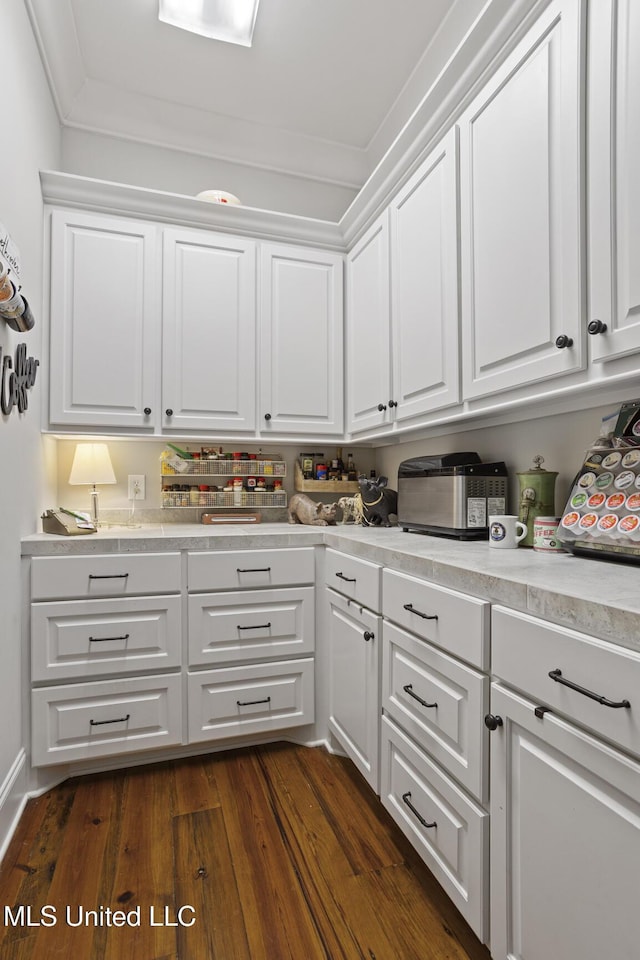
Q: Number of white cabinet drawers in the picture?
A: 11